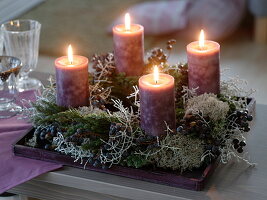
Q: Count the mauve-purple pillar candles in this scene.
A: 4